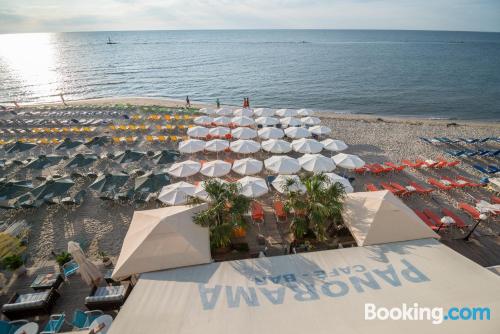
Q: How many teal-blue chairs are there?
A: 4